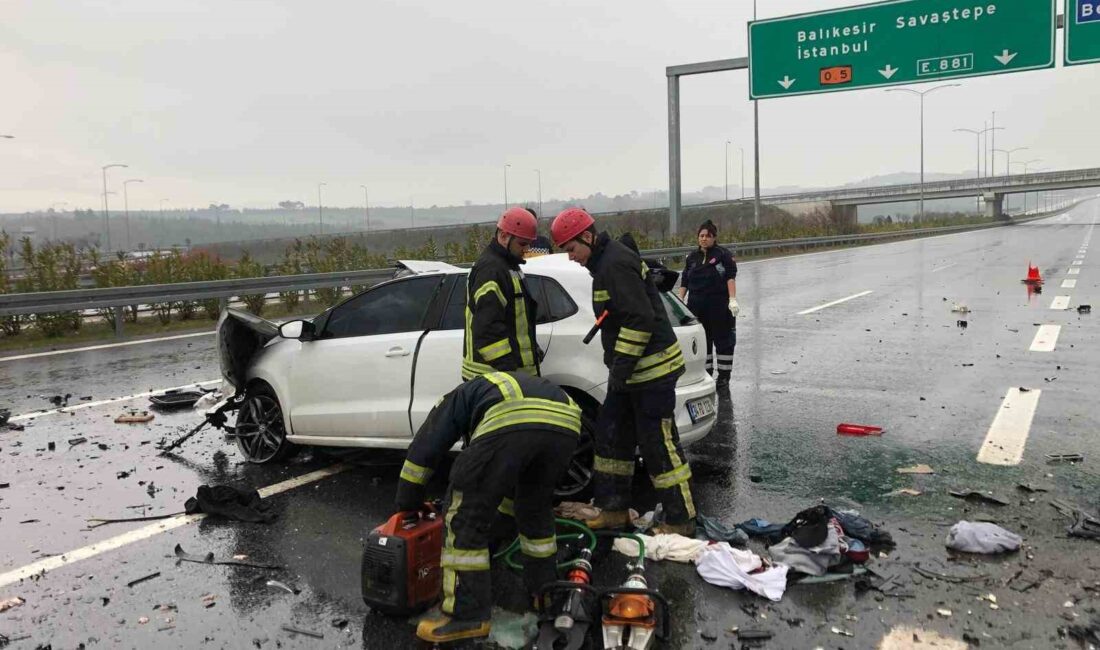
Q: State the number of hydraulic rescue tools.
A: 2